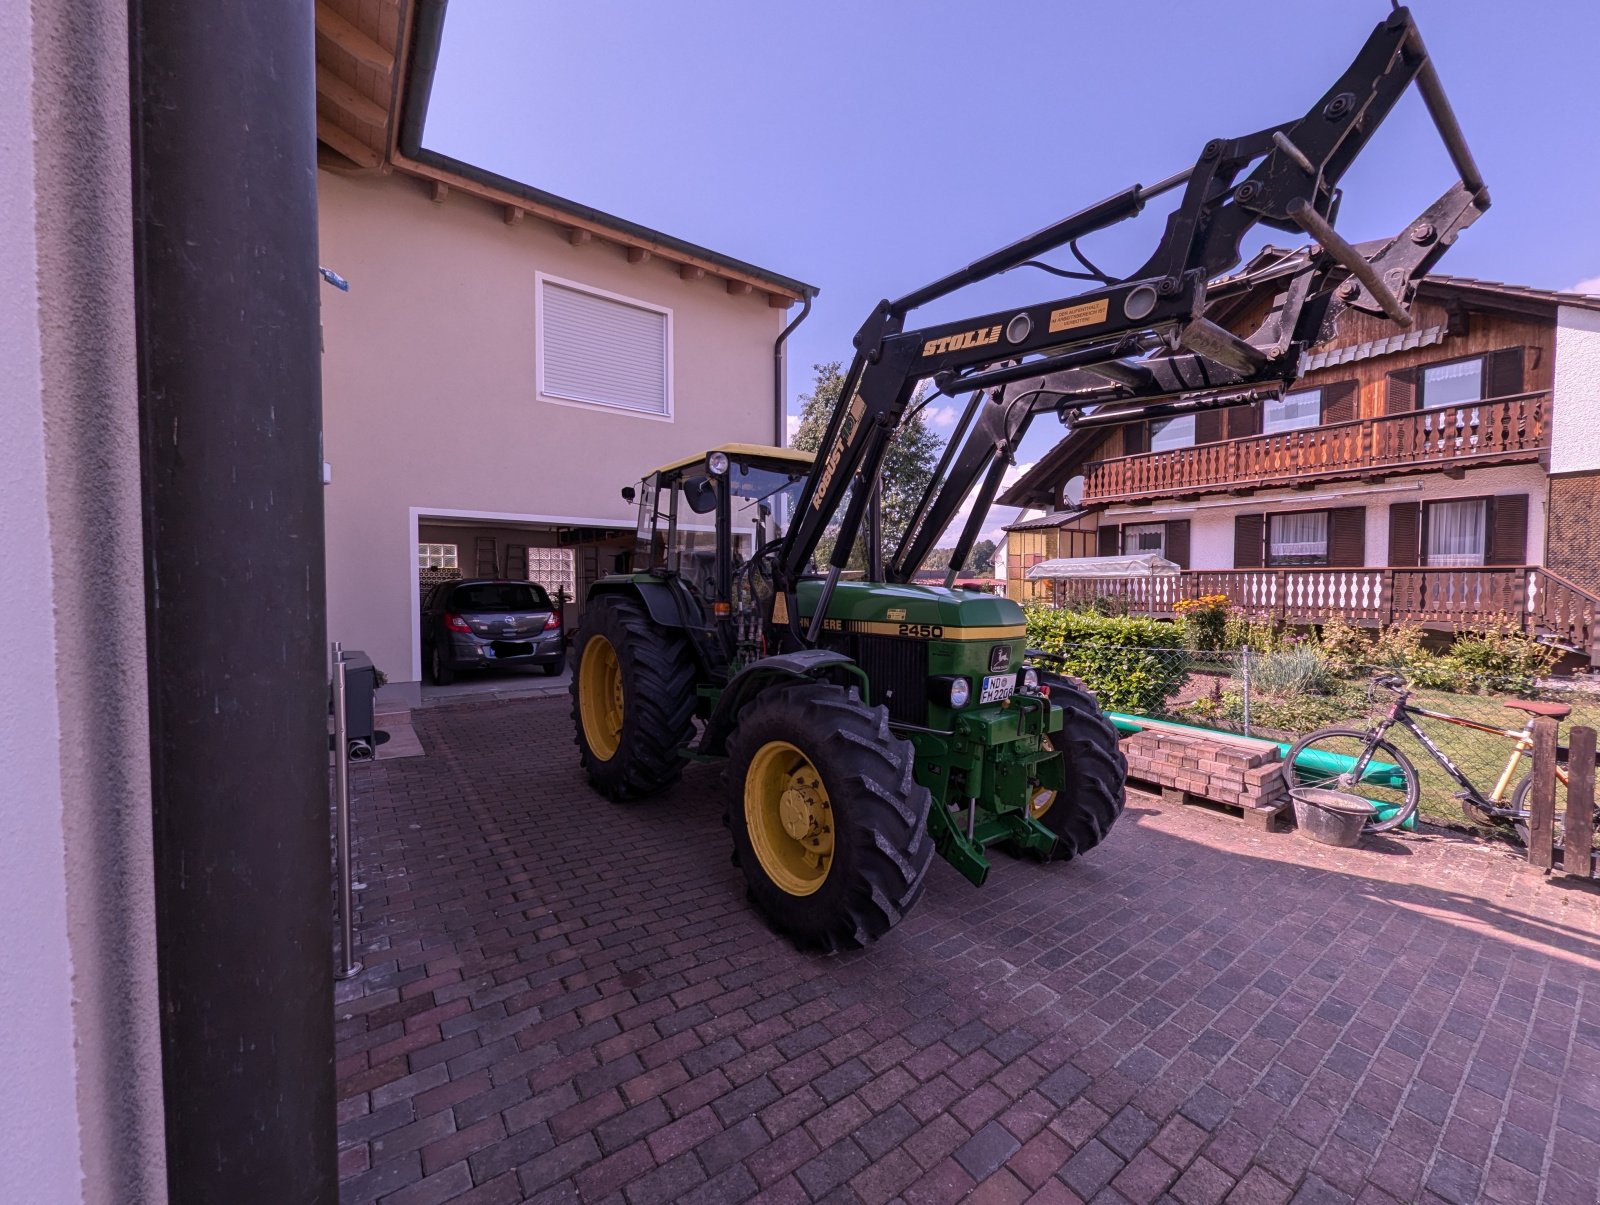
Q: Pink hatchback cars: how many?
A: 0